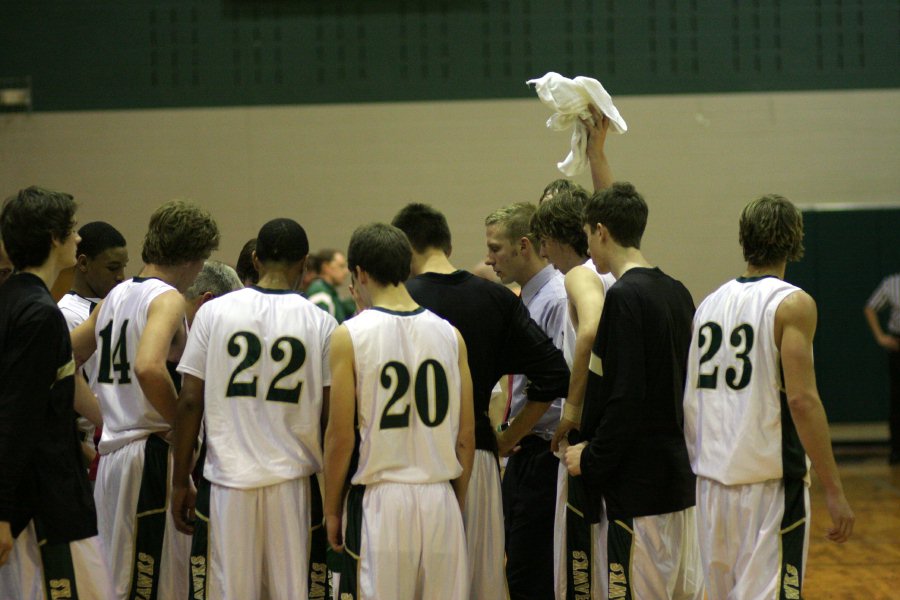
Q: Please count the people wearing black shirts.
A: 3